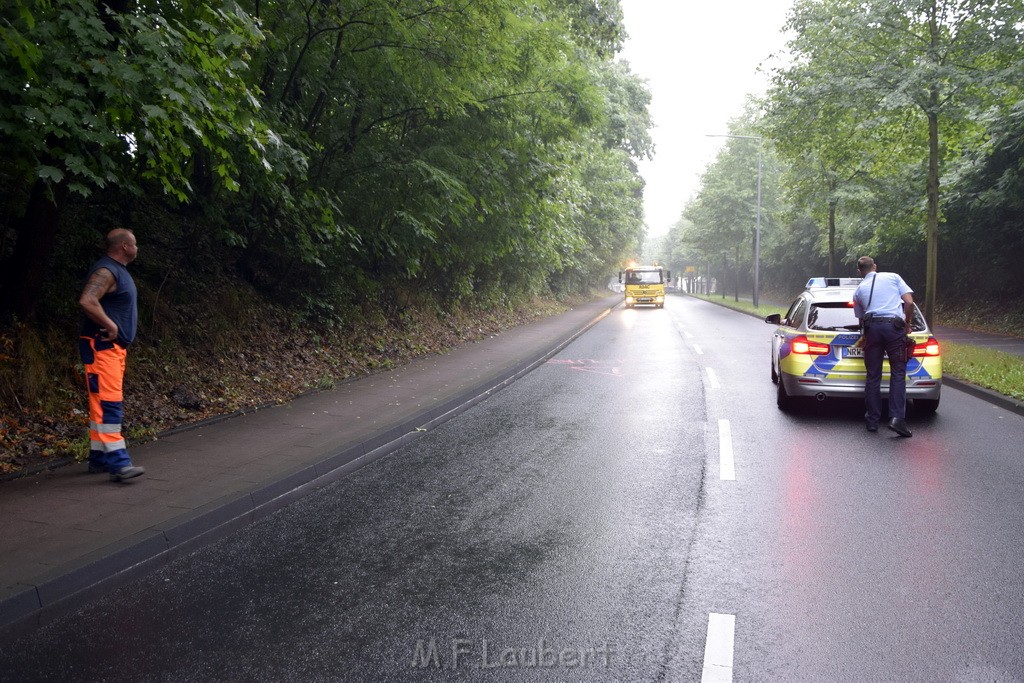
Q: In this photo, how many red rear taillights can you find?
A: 2